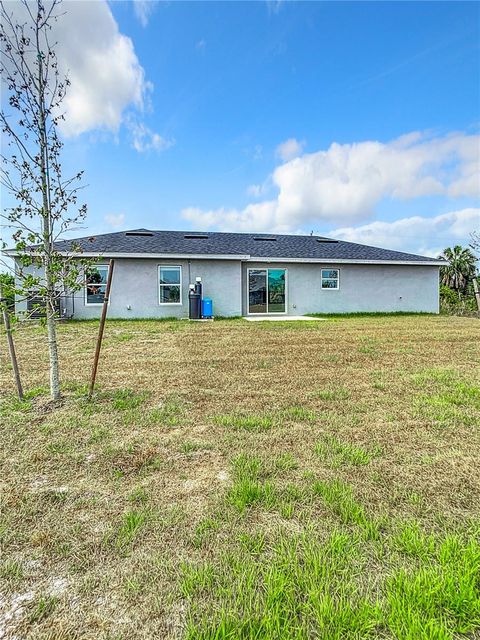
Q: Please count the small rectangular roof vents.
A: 4